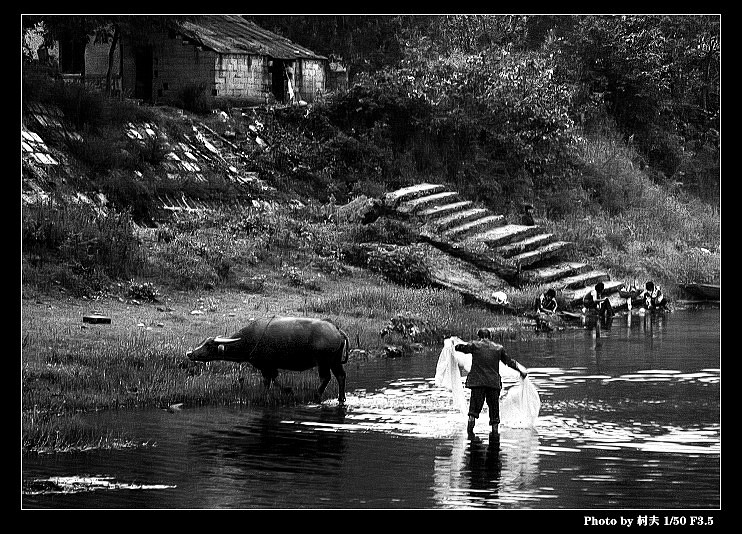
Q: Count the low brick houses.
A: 1